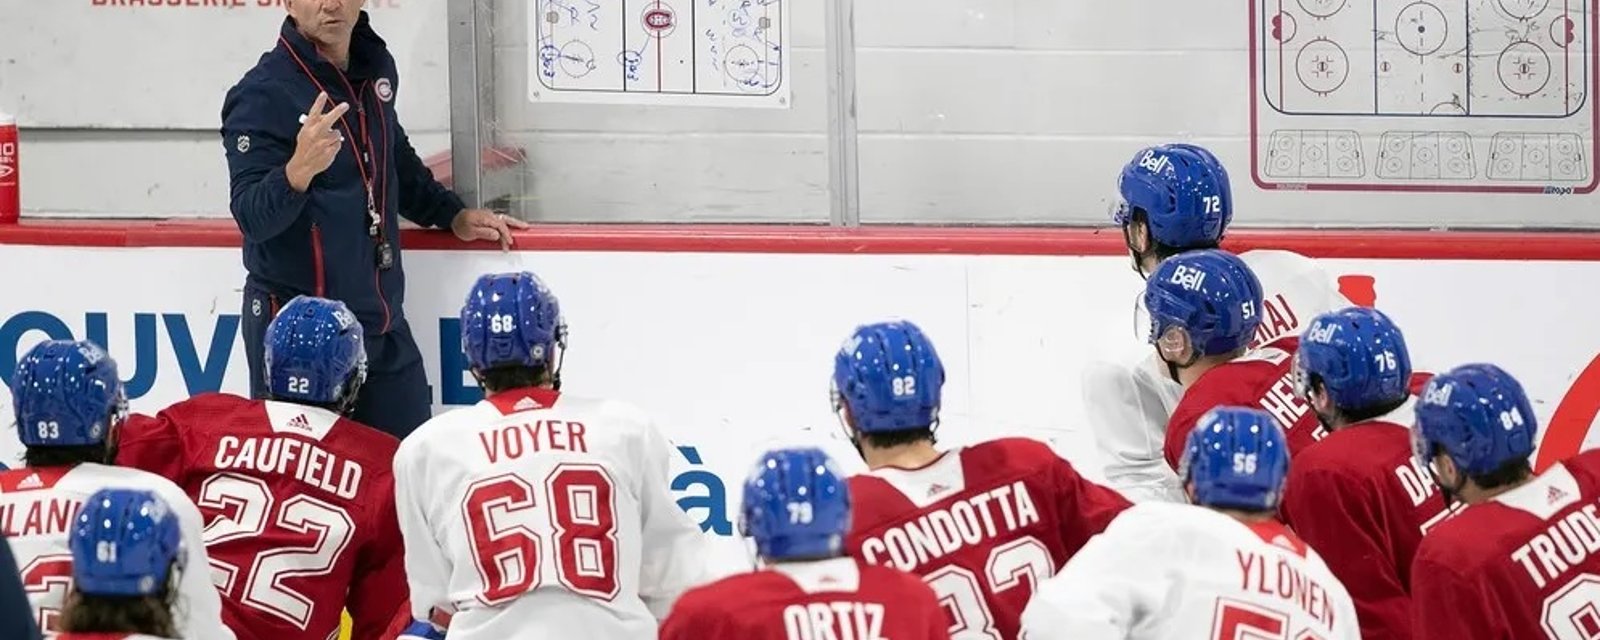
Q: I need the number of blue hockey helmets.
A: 11